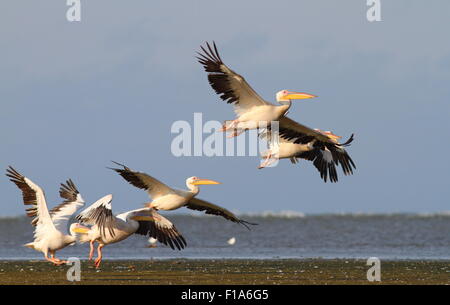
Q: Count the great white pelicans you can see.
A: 5